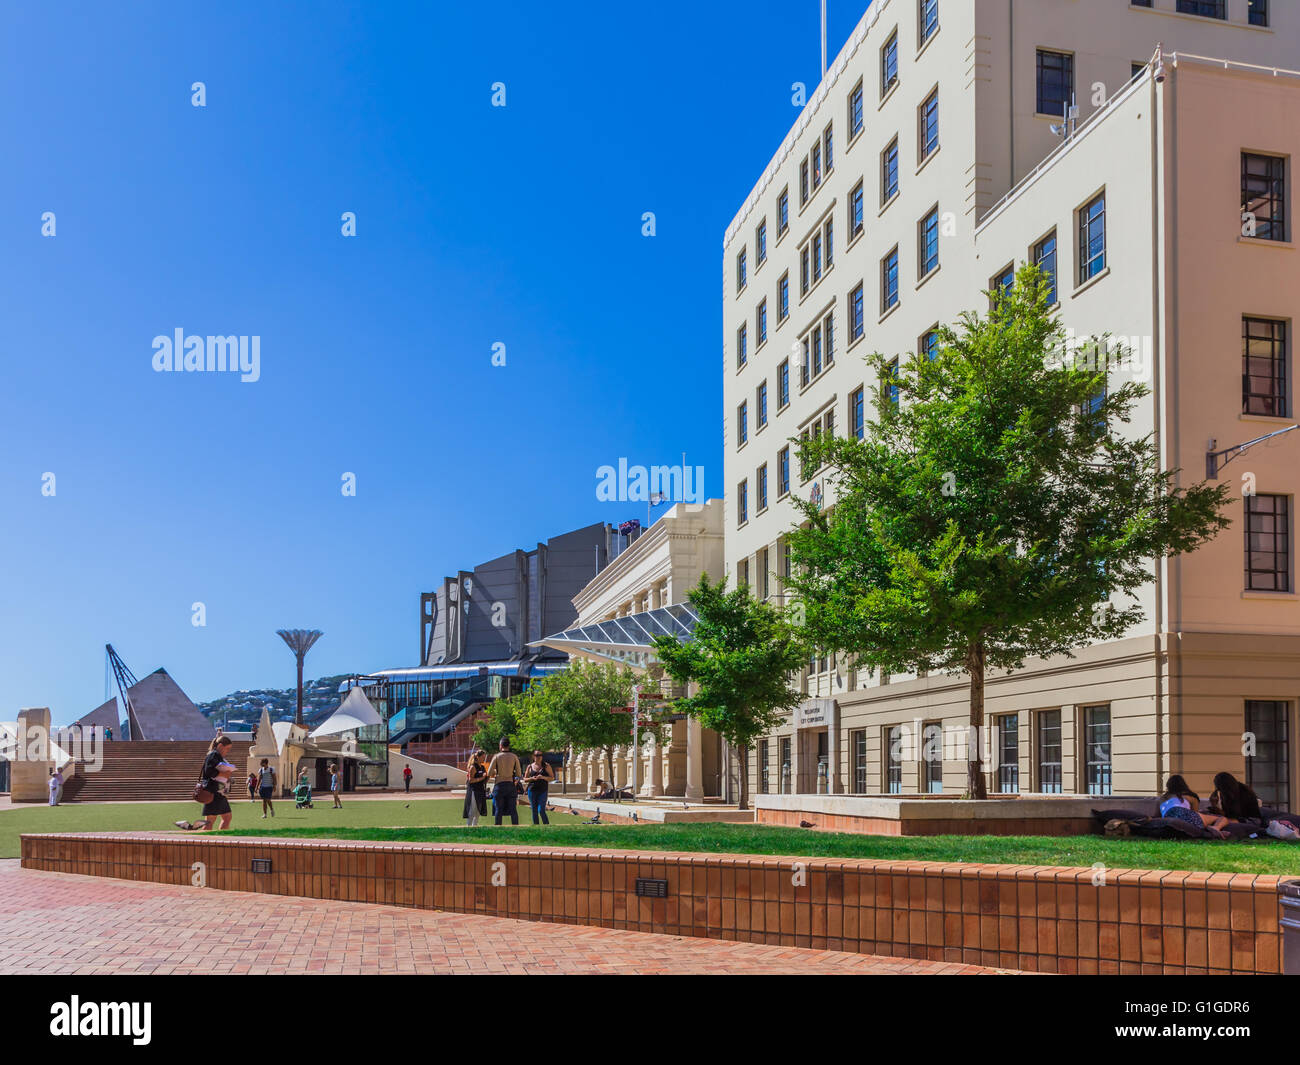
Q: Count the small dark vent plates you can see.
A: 2